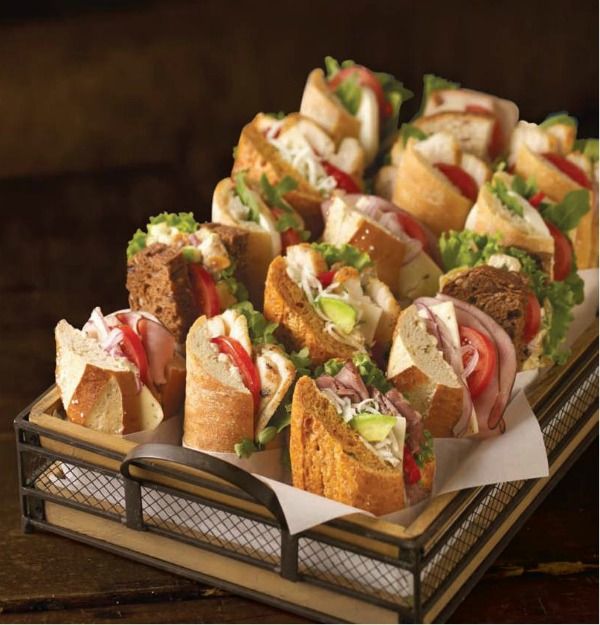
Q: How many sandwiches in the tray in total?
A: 15